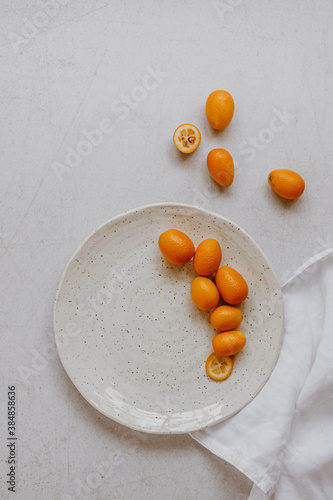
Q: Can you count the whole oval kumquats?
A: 9